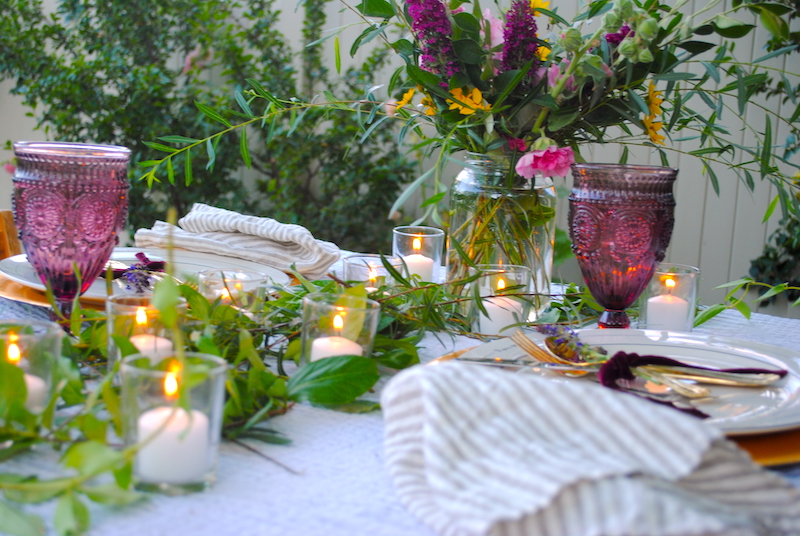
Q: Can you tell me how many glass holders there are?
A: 9